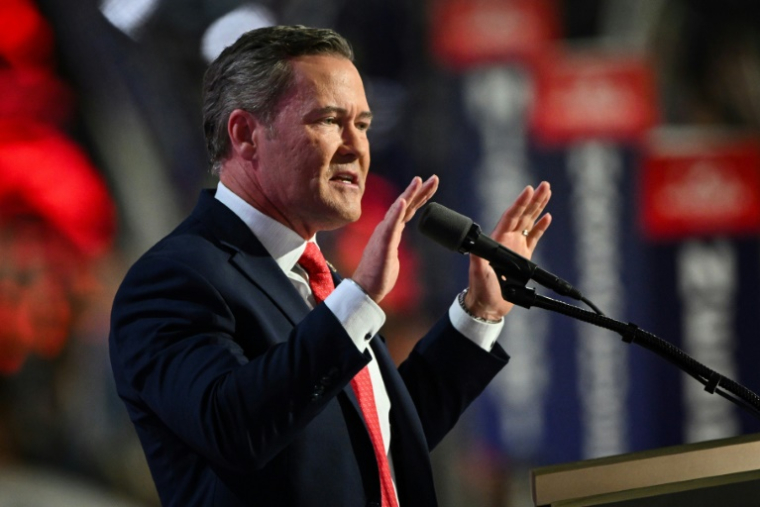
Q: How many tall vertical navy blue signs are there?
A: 3